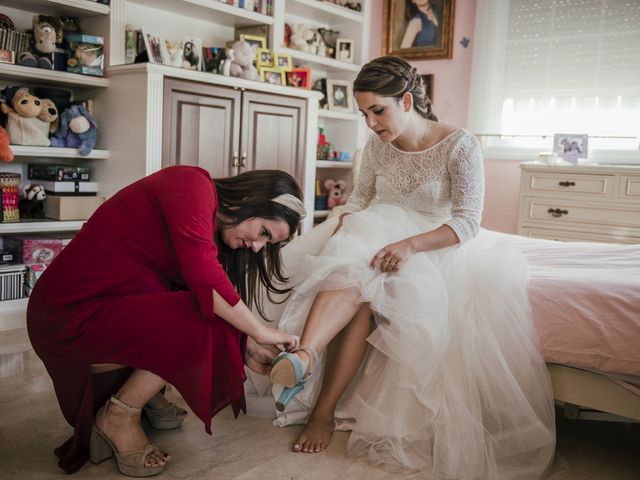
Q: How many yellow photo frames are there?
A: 4